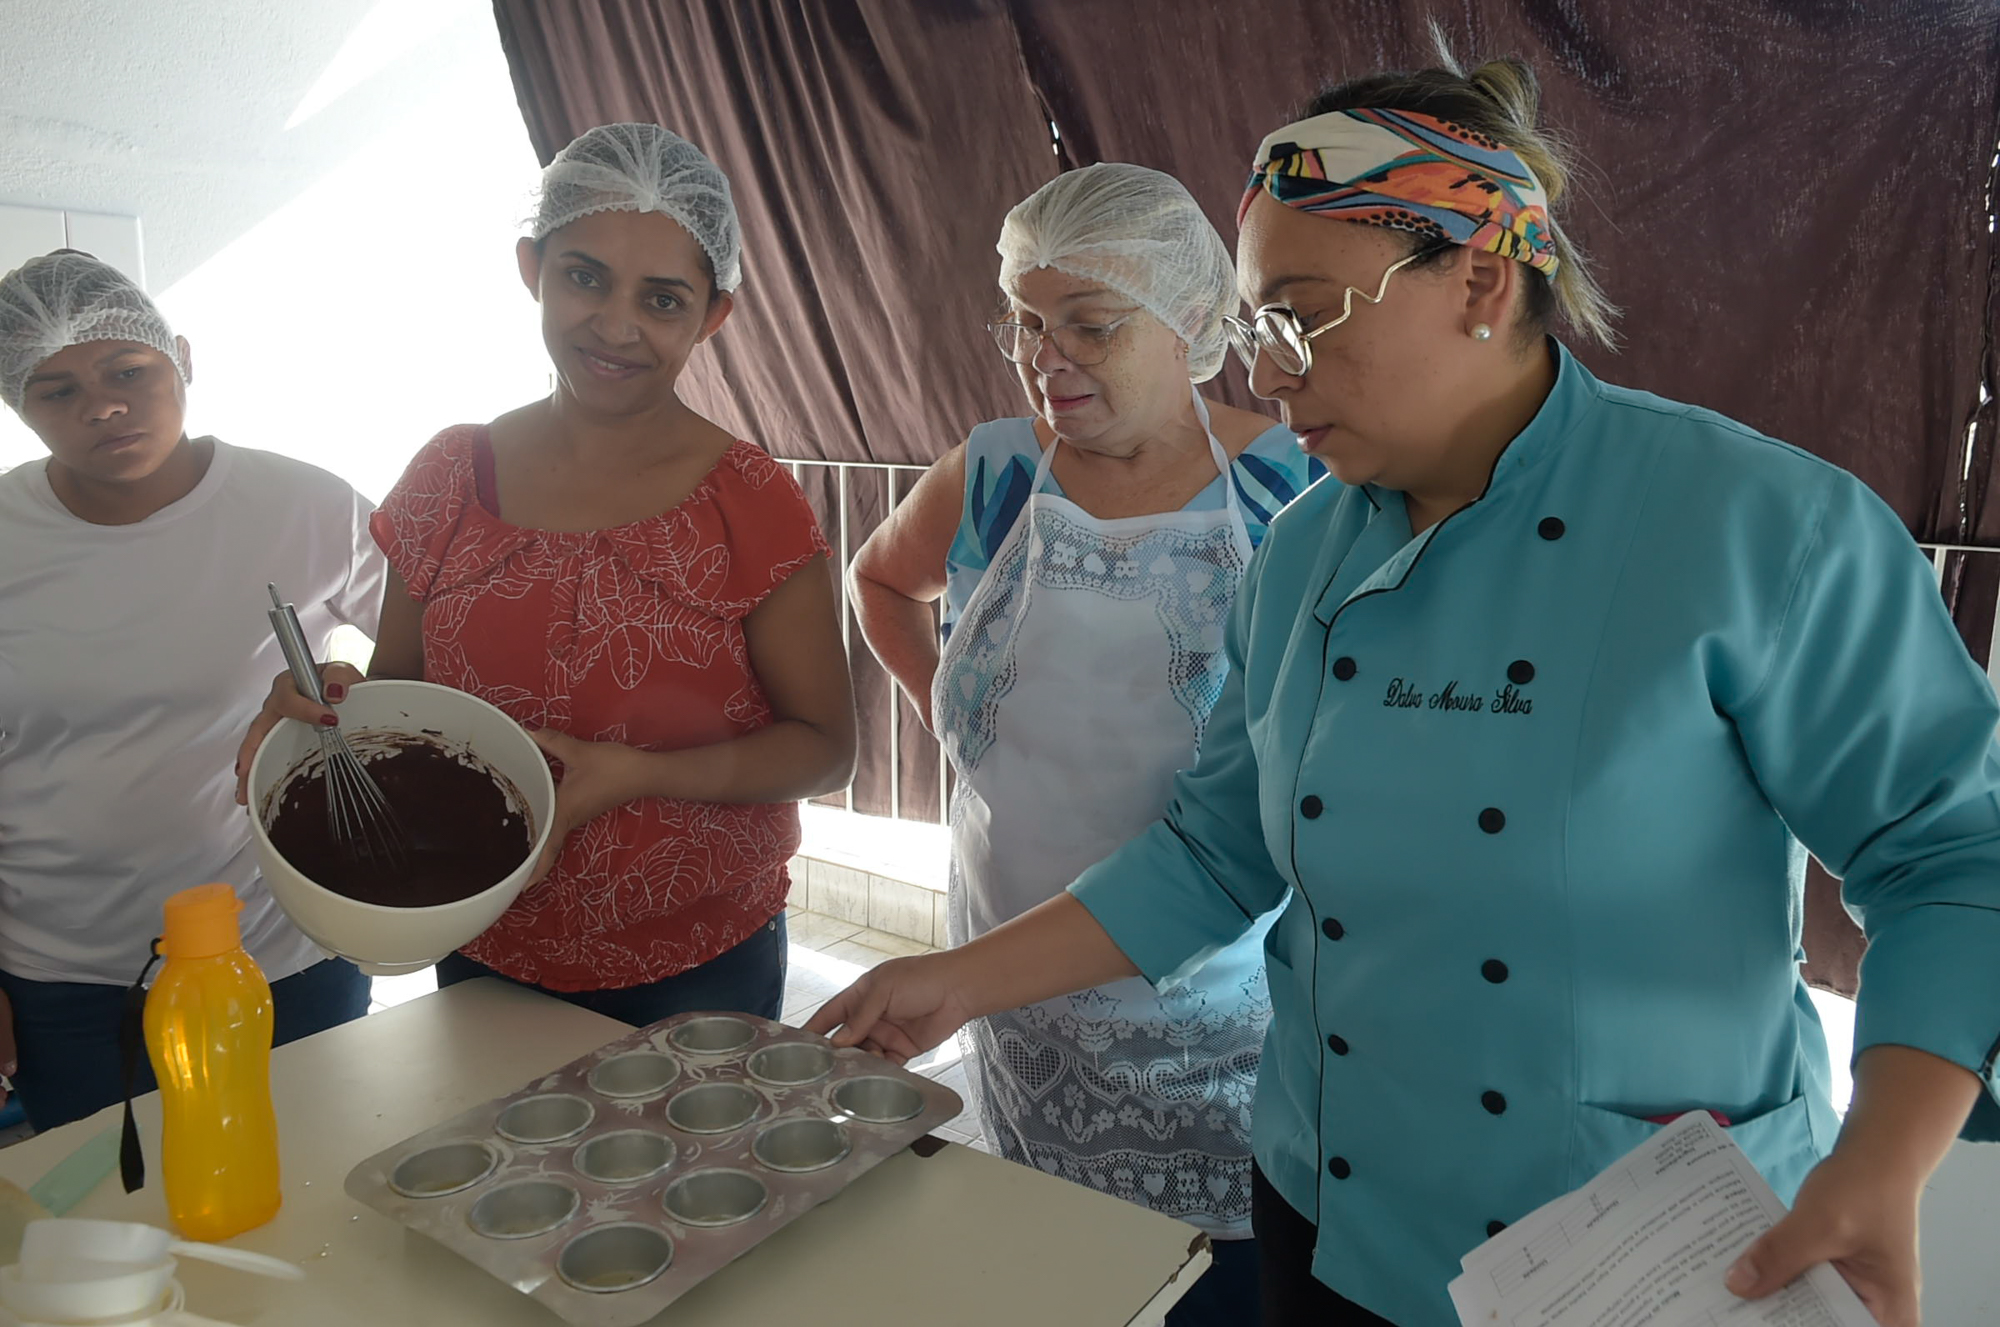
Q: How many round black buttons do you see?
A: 11